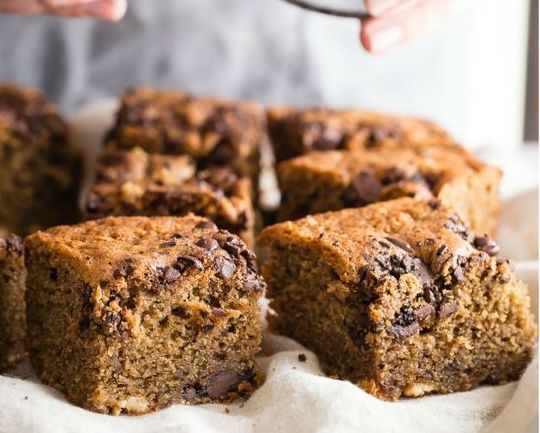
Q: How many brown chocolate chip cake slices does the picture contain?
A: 8